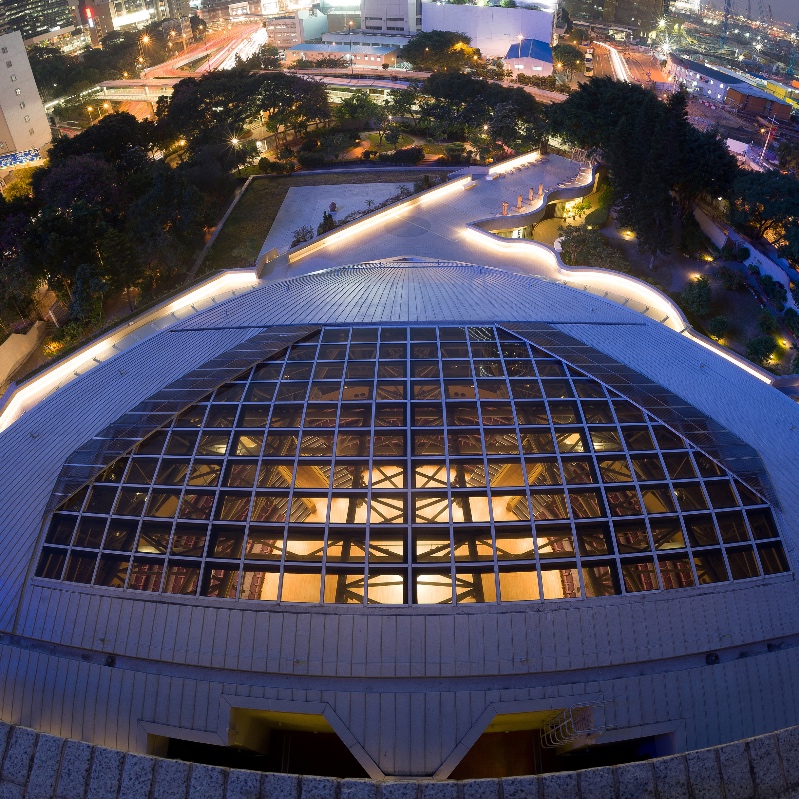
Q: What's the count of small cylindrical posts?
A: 4